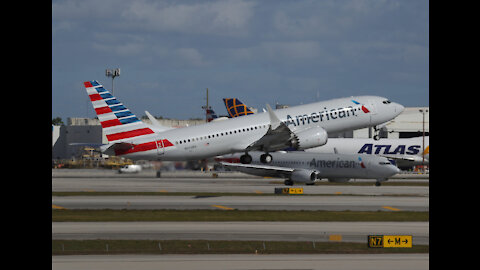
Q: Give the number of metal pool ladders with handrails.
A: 0